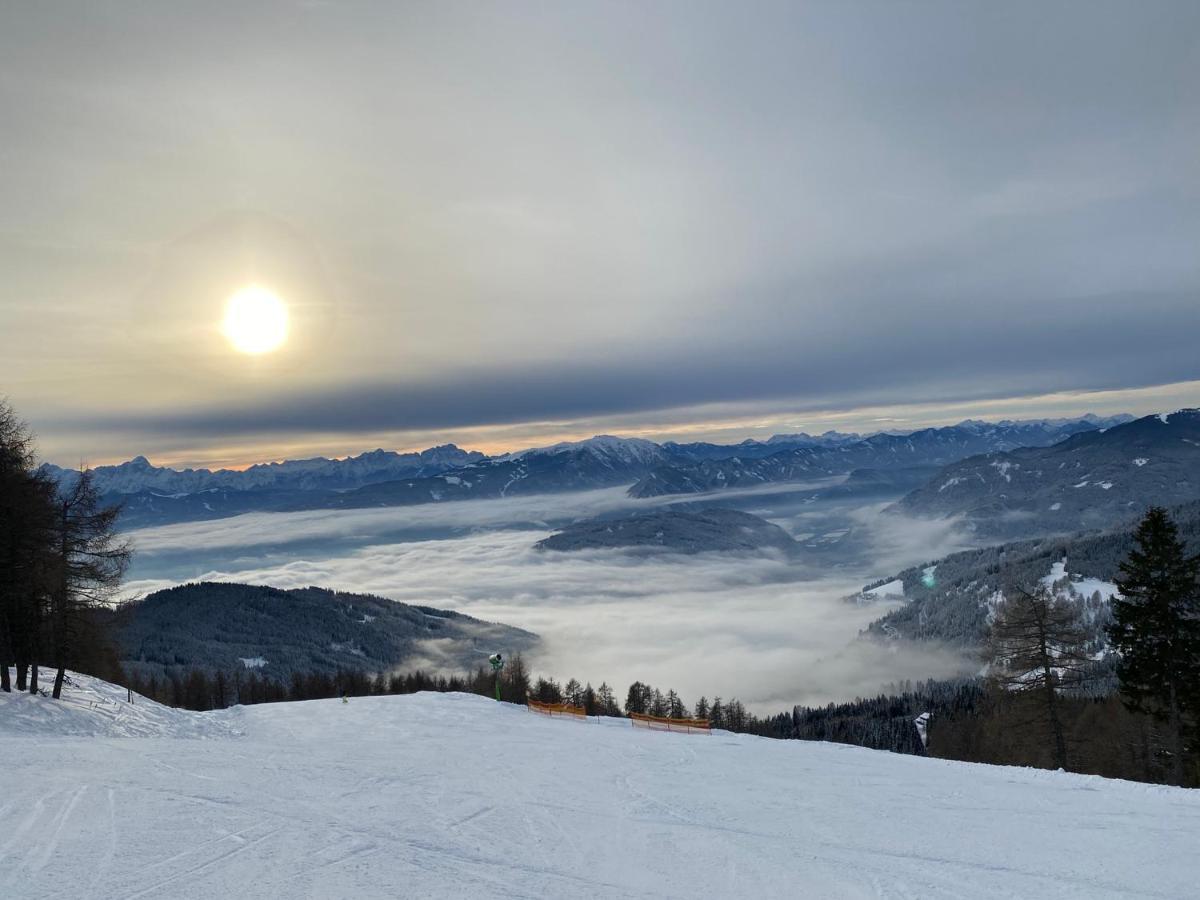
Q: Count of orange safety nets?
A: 2